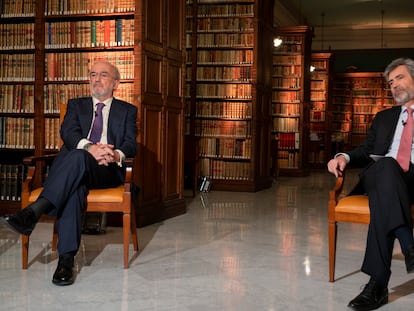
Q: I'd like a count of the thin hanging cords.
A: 2